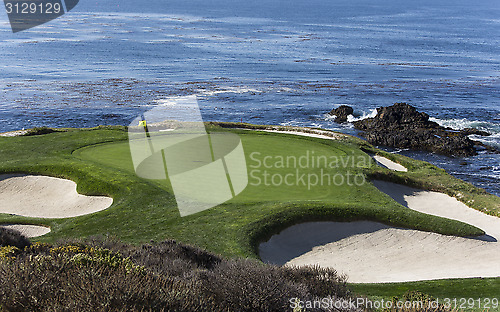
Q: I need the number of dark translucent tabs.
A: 1